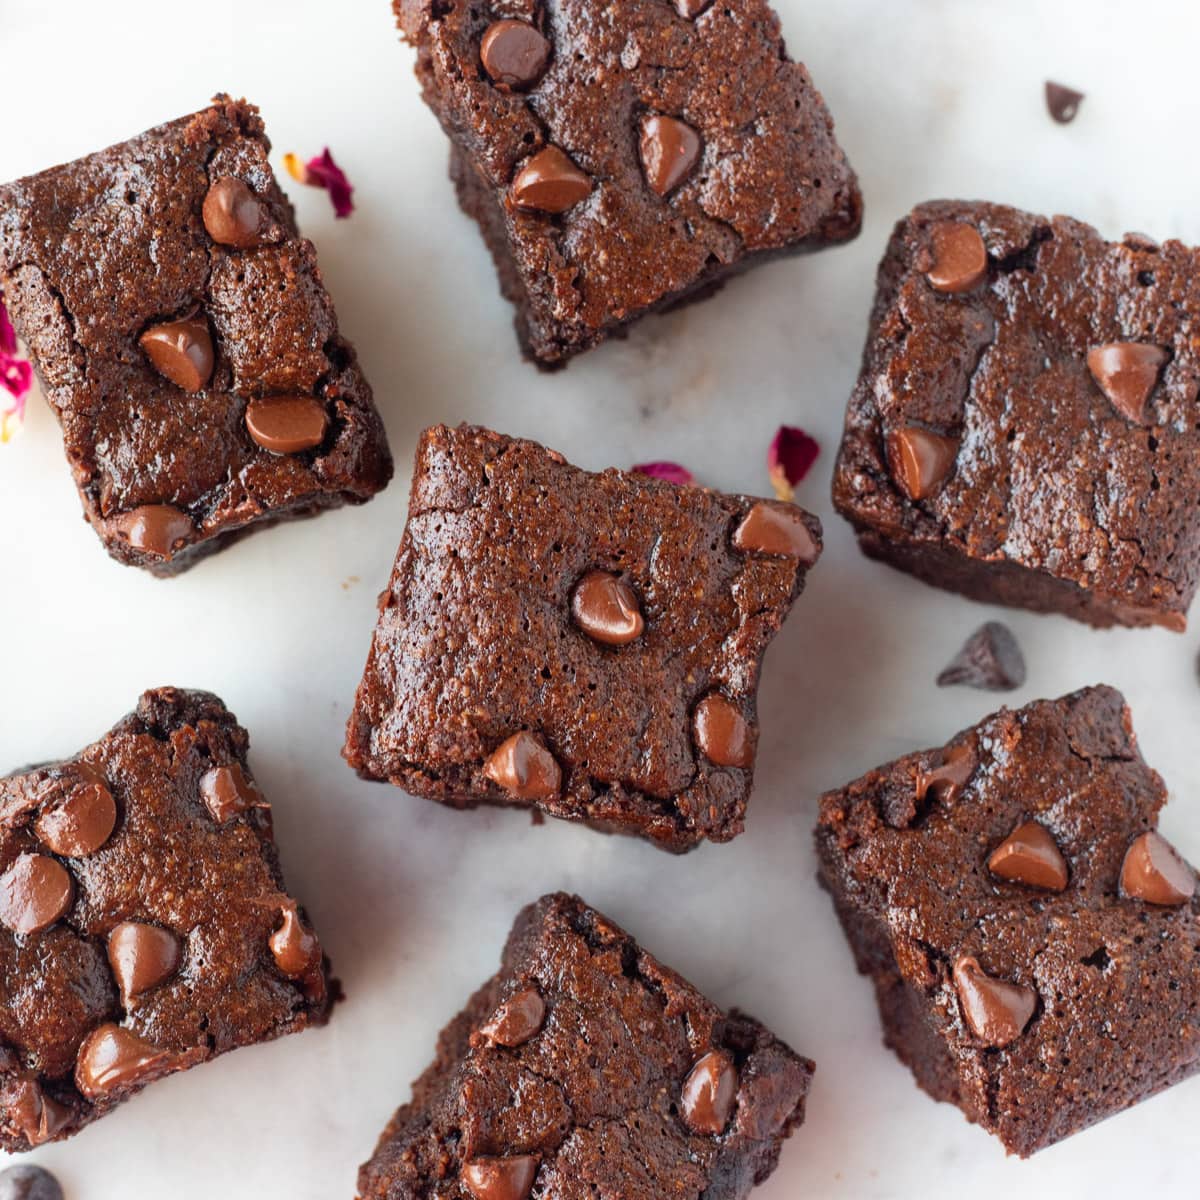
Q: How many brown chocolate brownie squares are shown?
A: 7